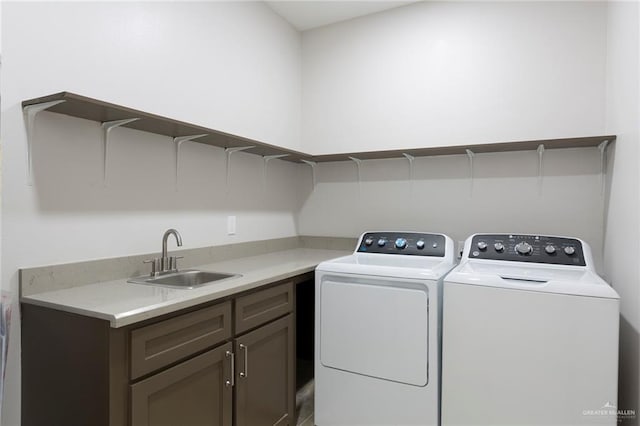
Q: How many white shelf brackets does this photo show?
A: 11